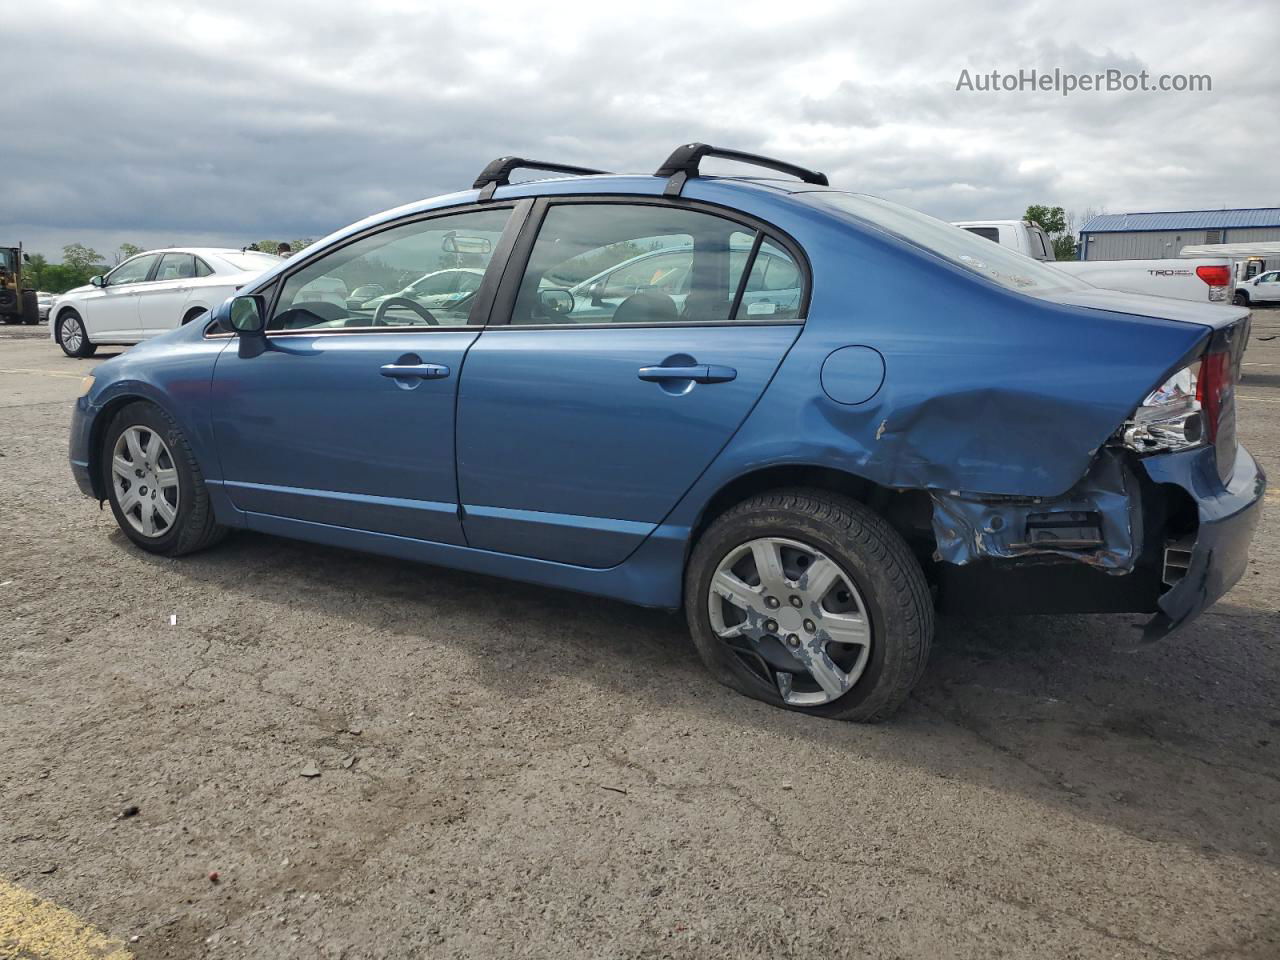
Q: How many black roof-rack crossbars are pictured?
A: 2